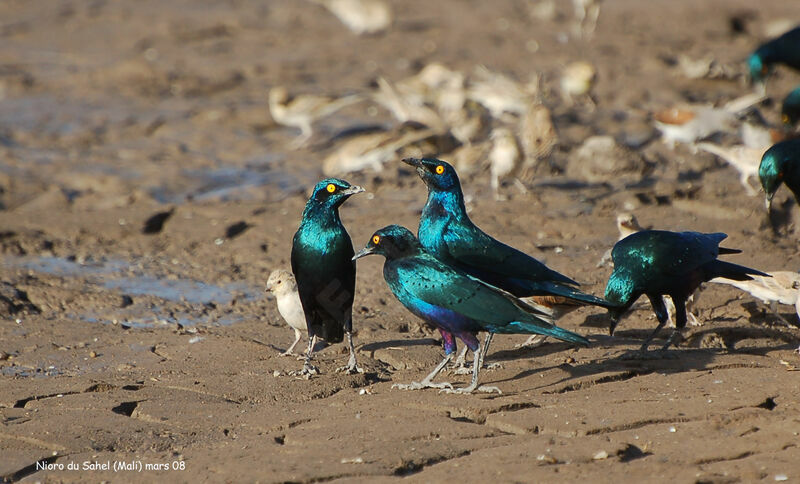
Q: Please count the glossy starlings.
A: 7